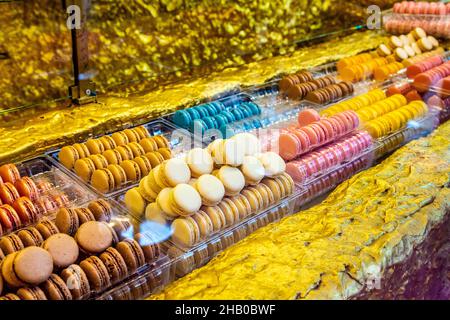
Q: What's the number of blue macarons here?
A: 12